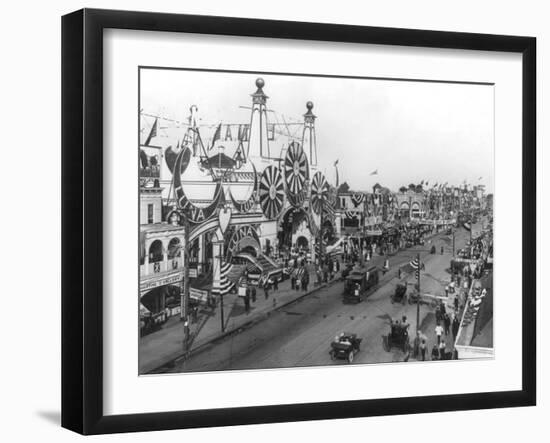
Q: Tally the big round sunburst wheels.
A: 3